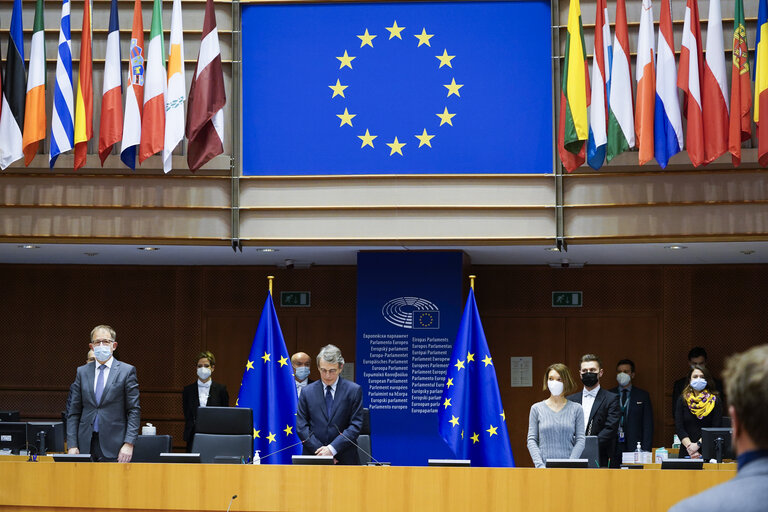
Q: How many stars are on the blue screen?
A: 12